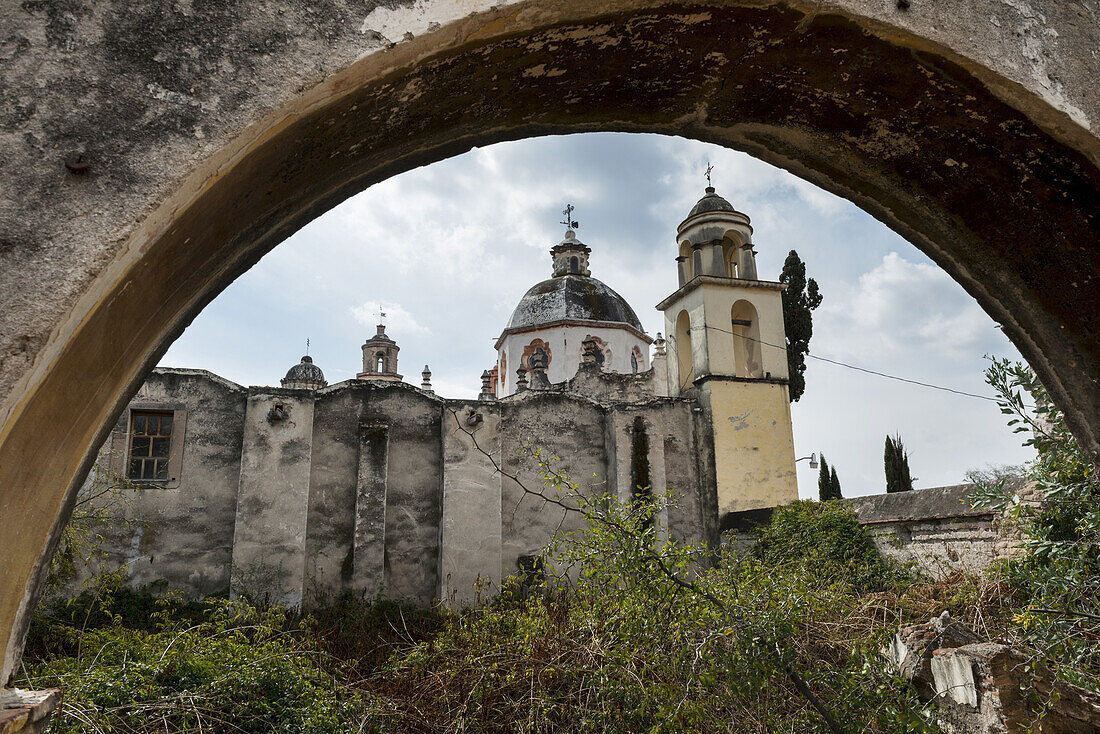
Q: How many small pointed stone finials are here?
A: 6